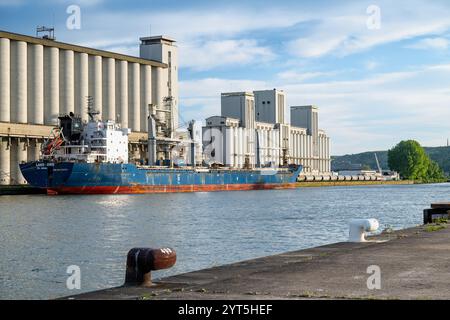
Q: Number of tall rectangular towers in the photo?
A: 4